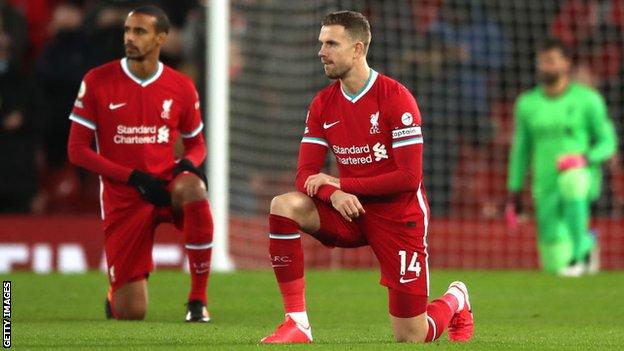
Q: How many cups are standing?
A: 0